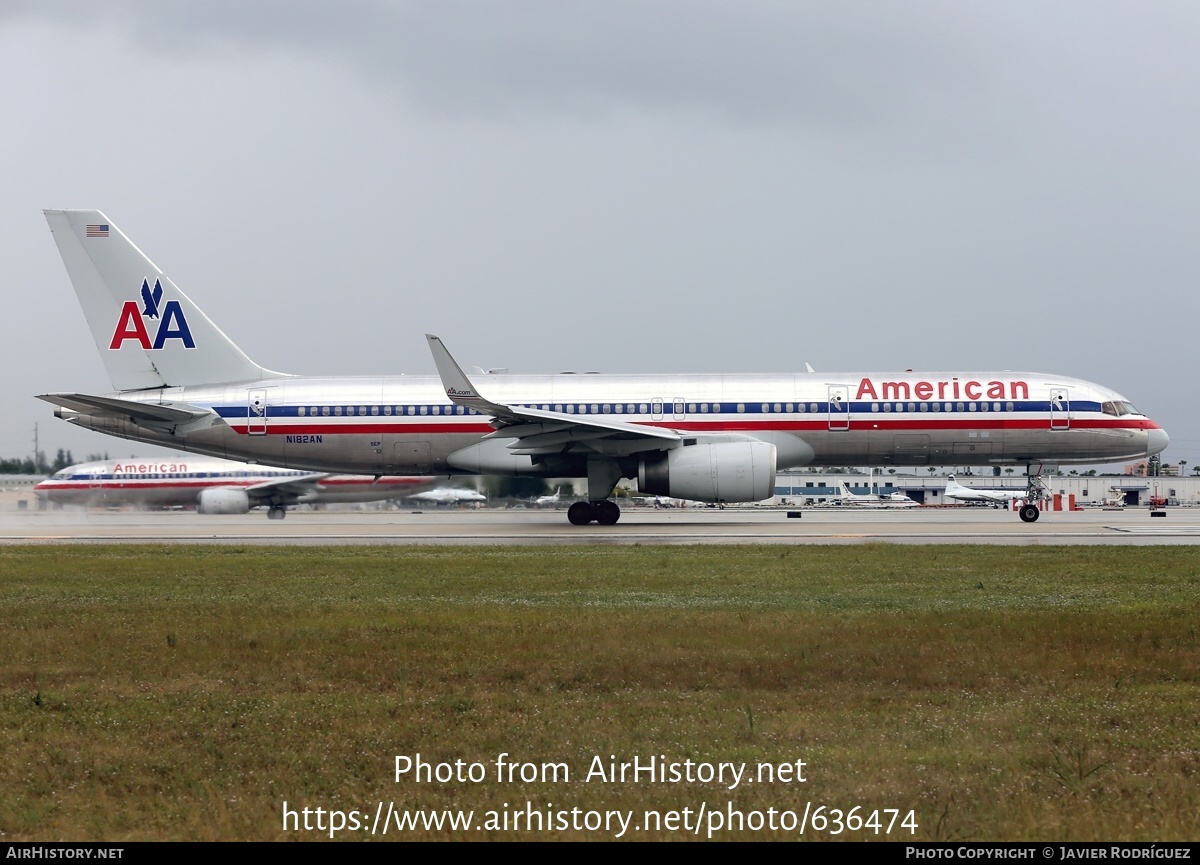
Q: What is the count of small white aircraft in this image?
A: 4